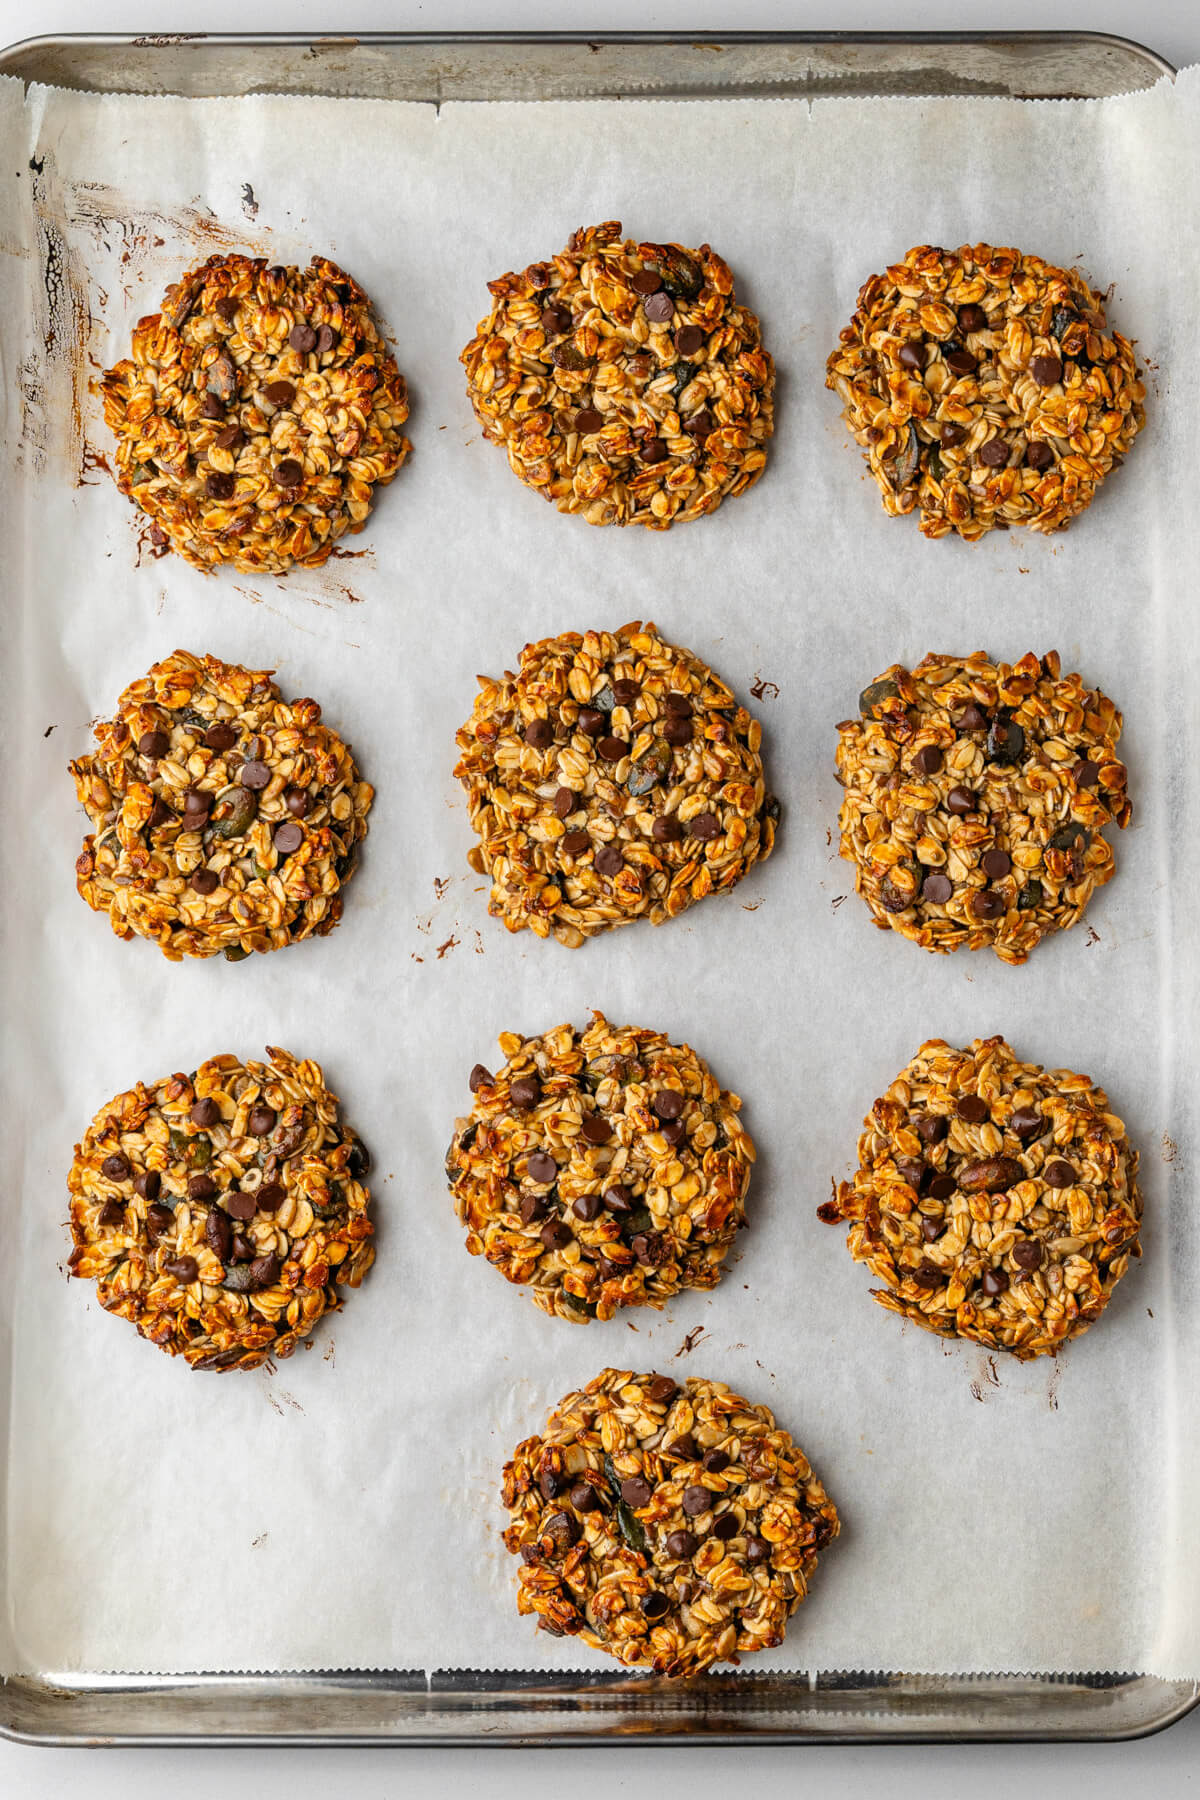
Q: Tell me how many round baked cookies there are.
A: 10